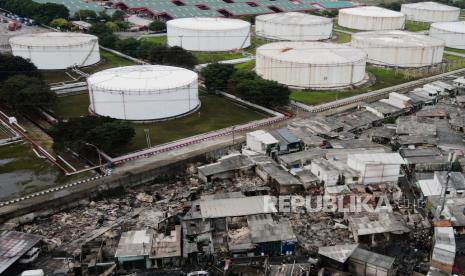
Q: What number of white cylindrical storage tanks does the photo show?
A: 9